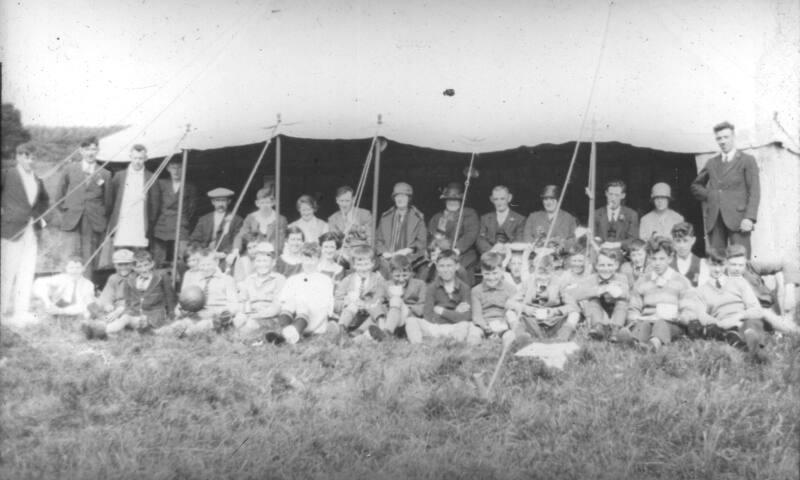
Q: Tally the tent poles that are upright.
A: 4